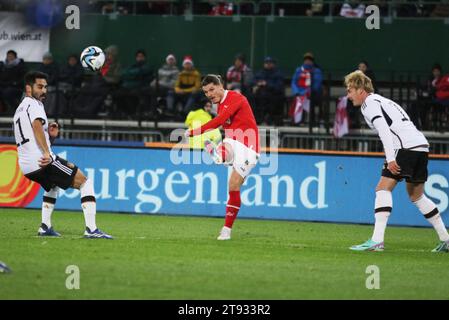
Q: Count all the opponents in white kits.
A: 2